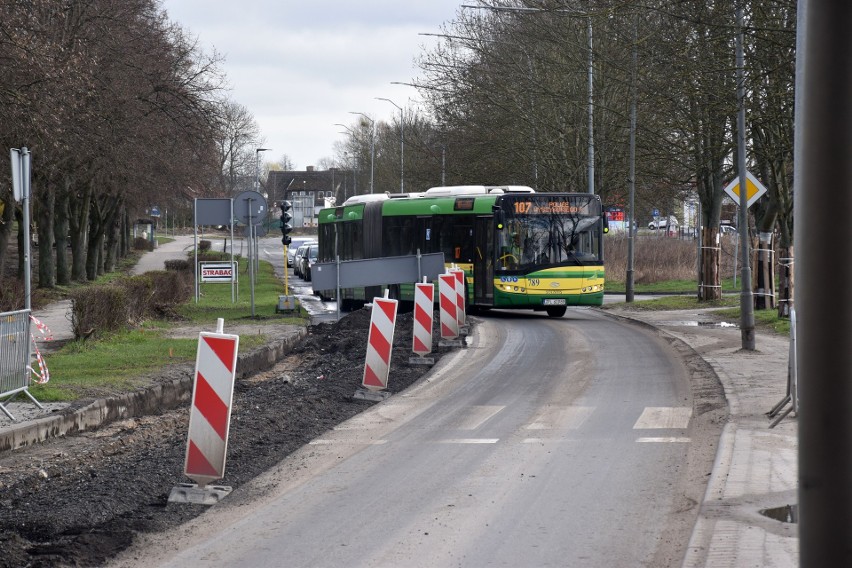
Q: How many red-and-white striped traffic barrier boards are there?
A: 5